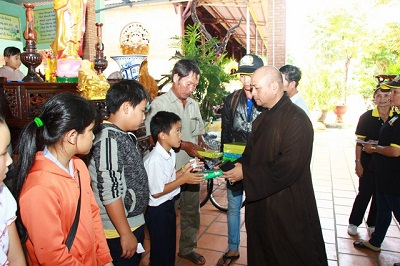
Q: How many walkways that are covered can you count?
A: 1